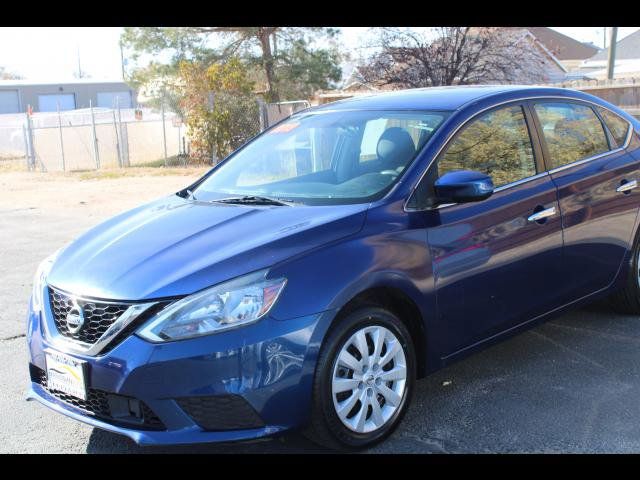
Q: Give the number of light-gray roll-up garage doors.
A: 3